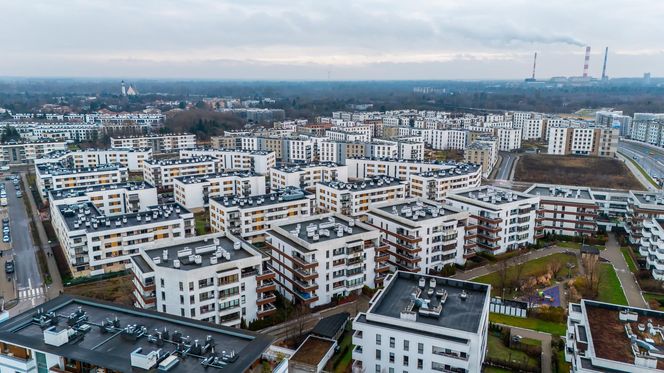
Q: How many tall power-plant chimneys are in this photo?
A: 3